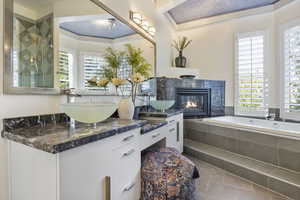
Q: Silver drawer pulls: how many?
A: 6